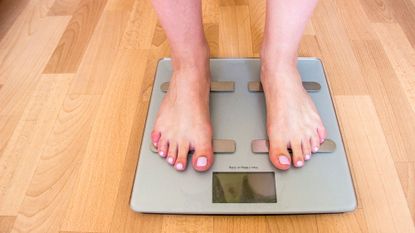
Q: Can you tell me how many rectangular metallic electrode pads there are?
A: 4